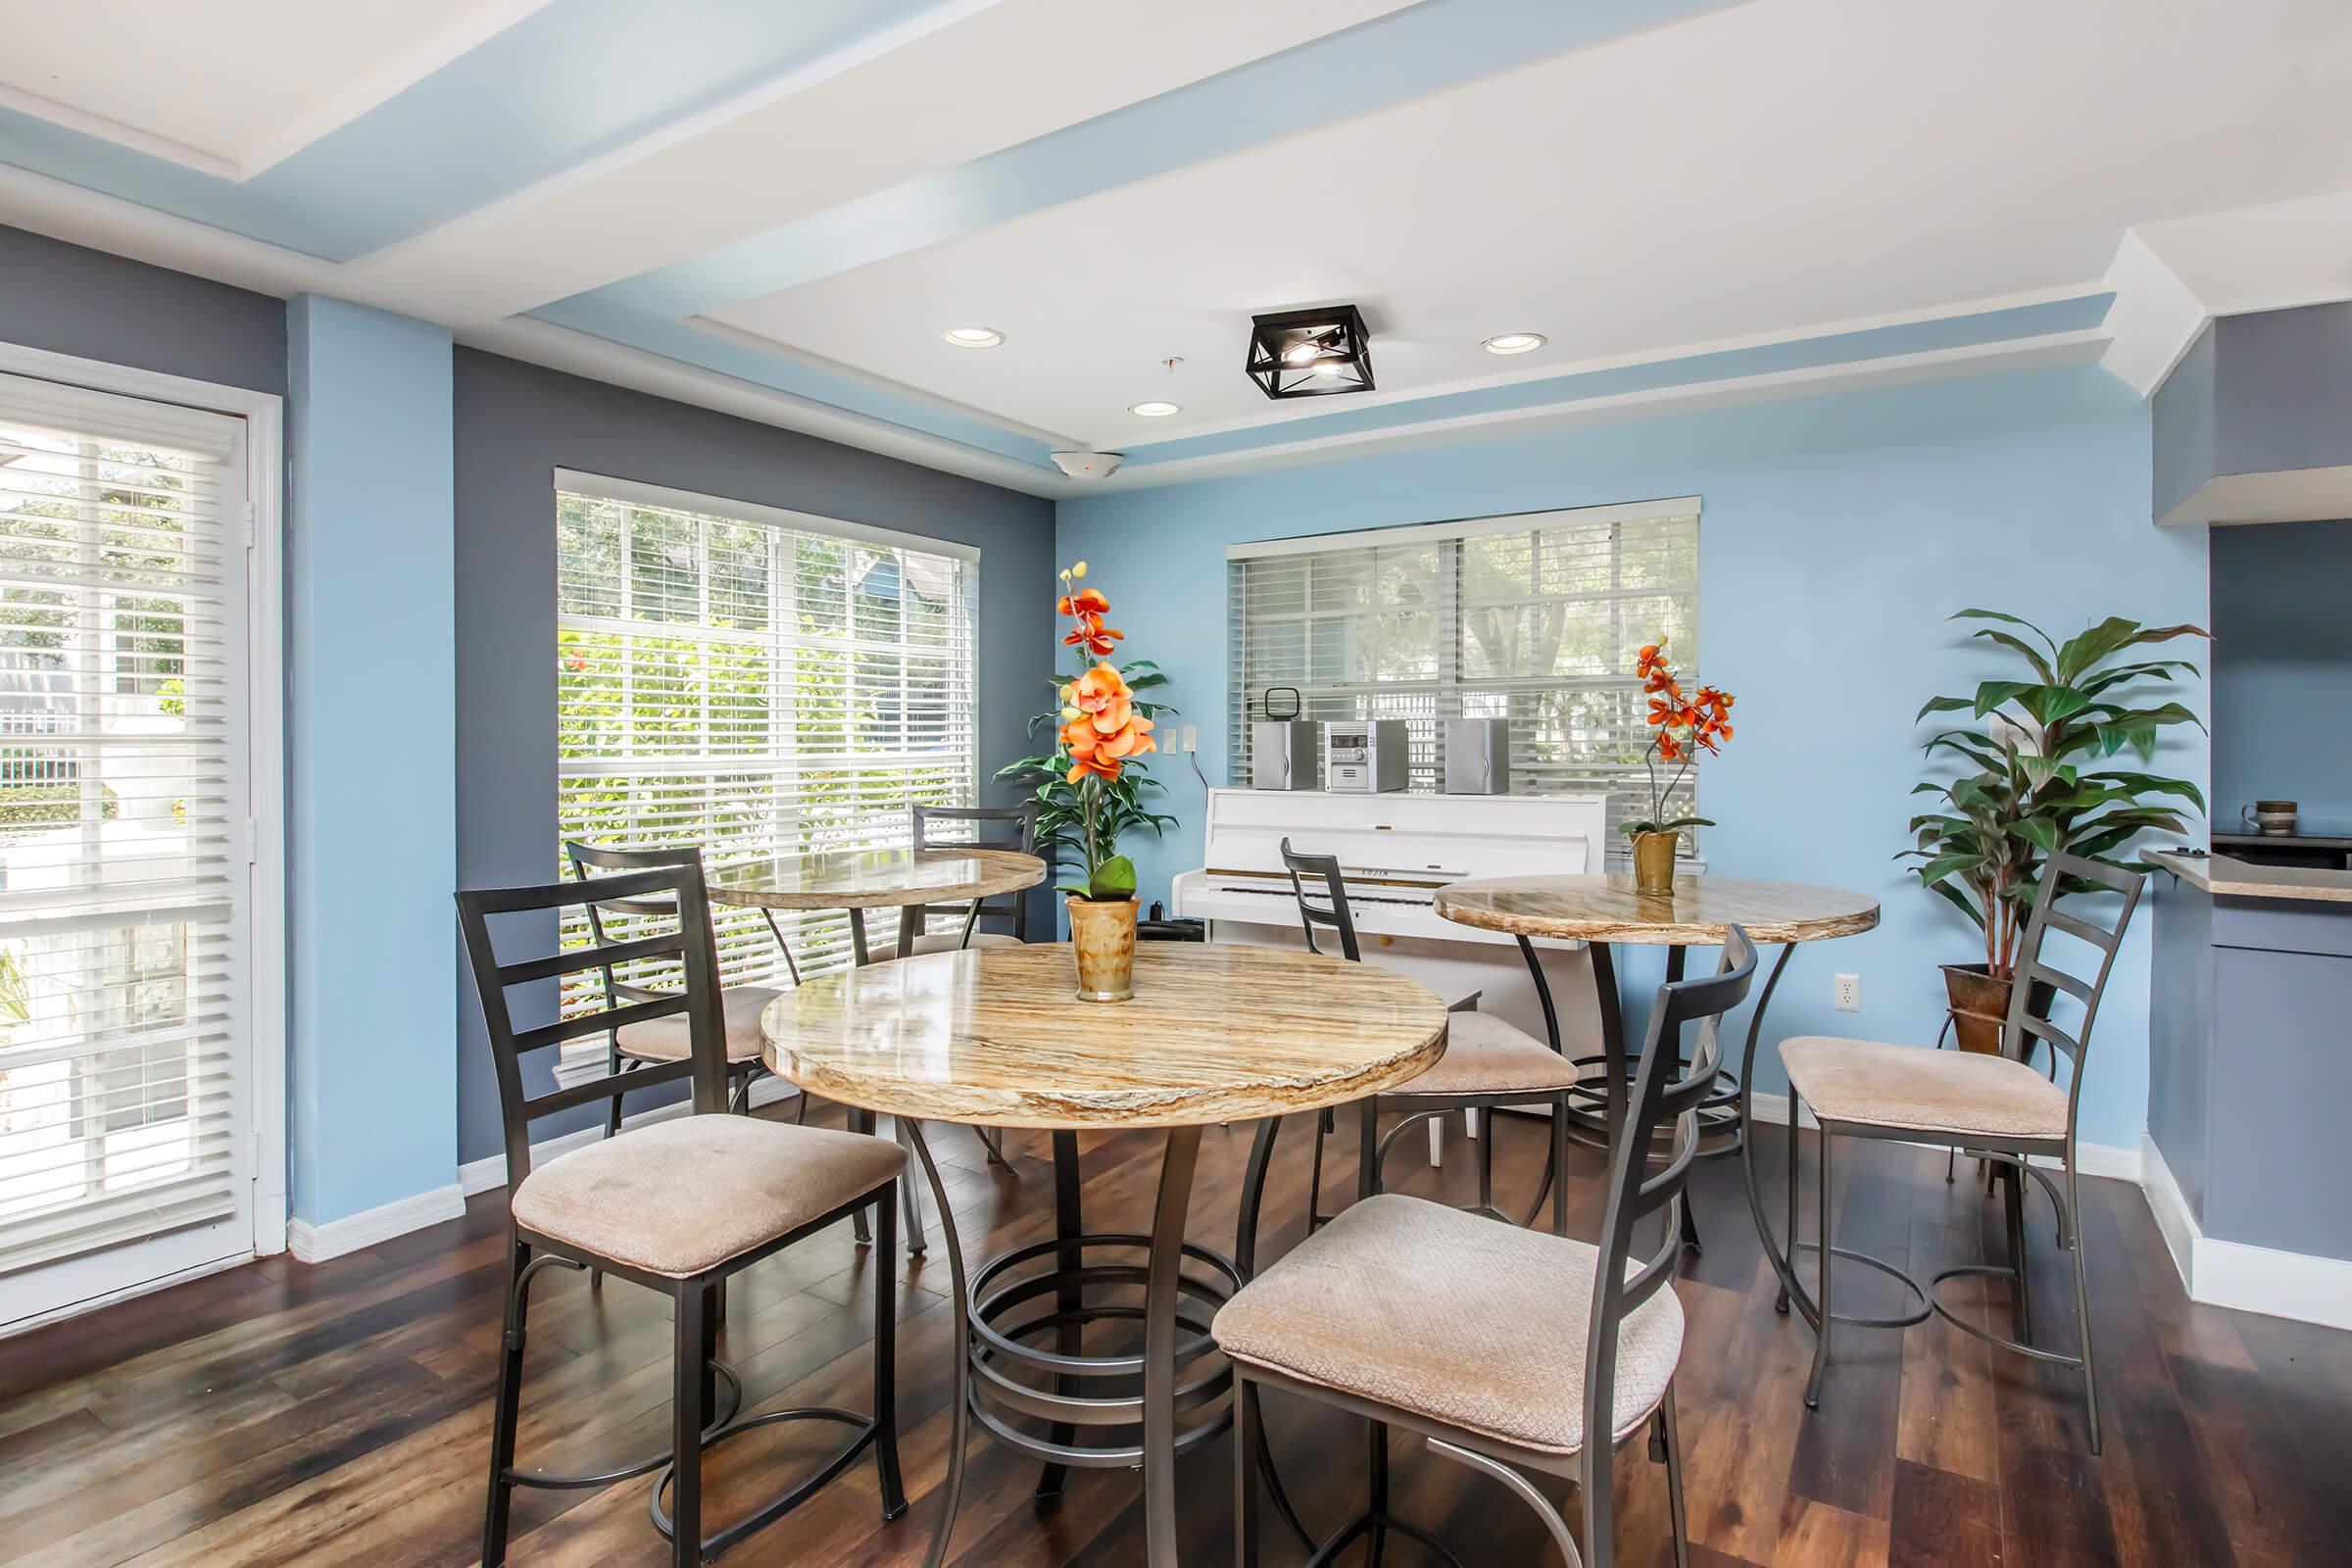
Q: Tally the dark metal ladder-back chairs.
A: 6